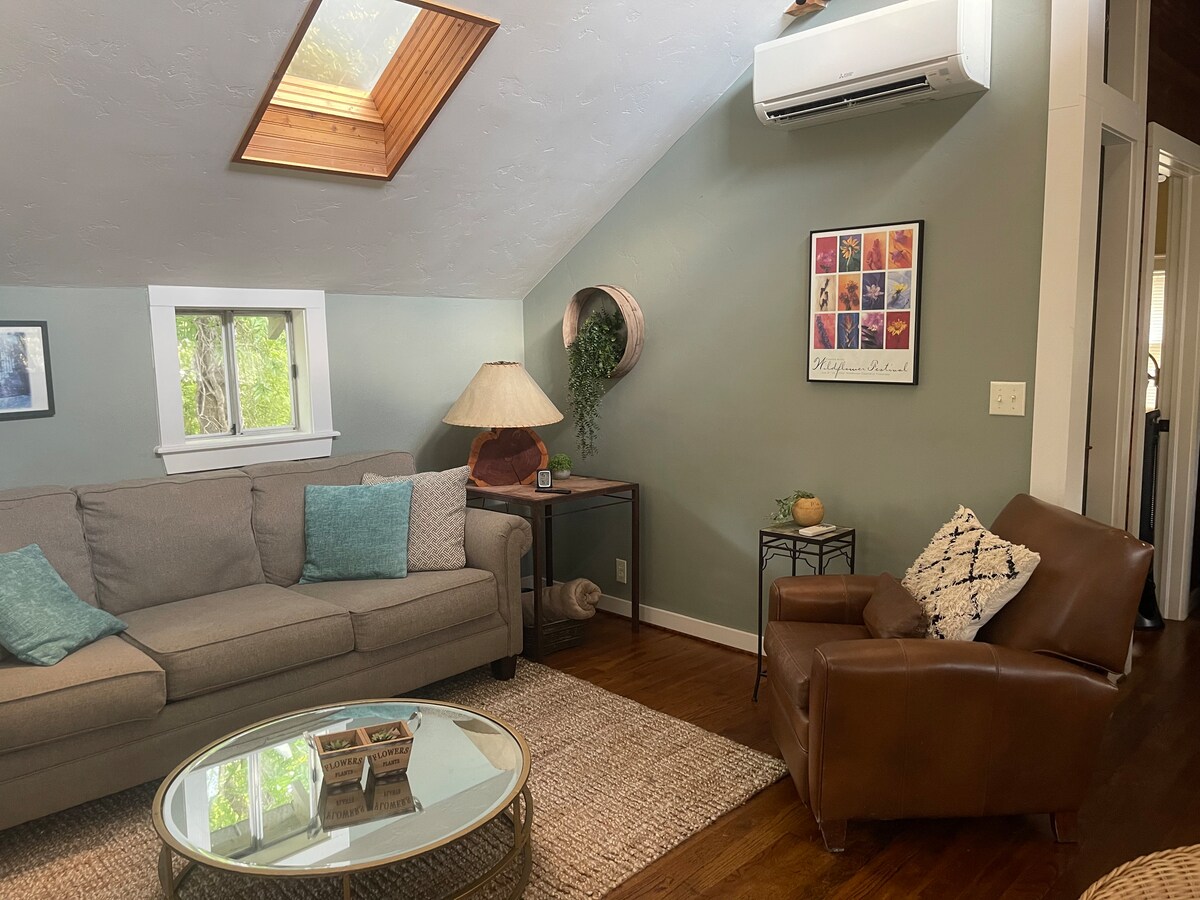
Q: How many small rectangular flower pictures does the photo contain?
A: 12